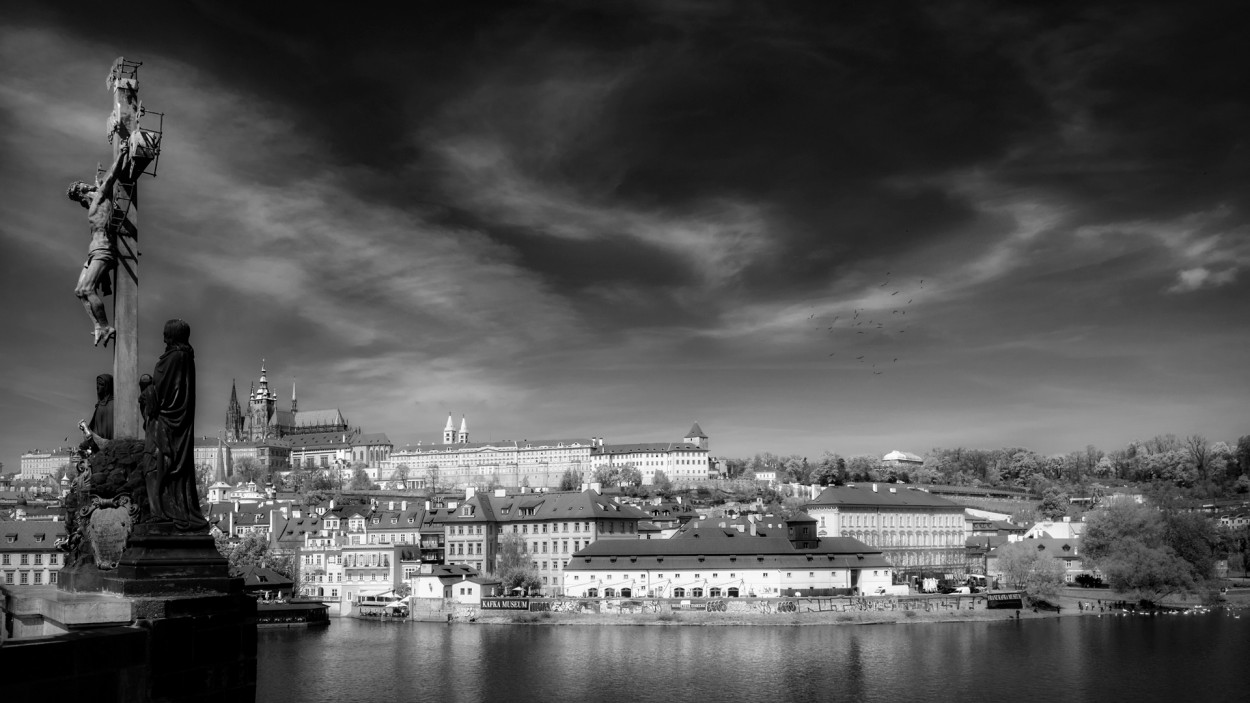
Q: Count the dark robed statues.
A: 2